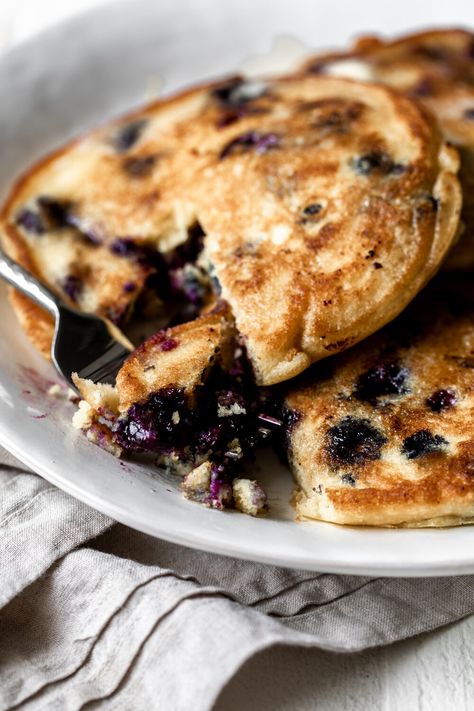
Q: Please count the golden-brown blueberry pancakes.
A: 3